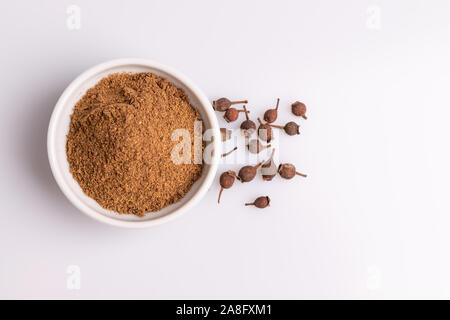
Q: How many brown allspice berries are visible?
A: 14